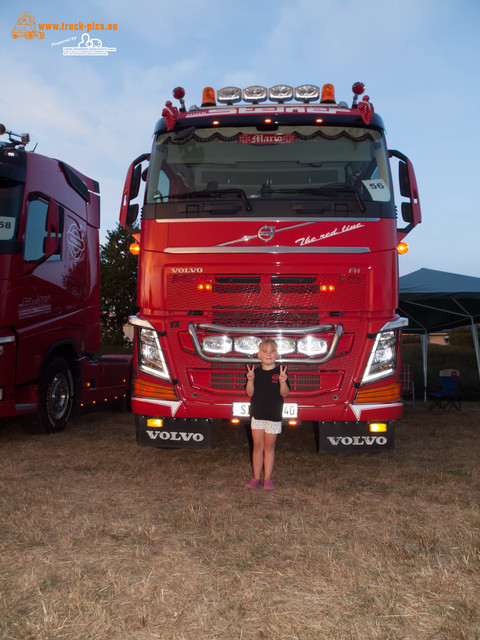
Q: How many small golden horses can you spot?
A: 0